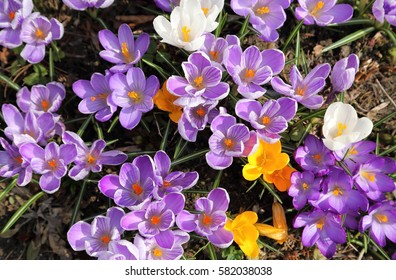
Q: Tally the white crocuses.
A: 3